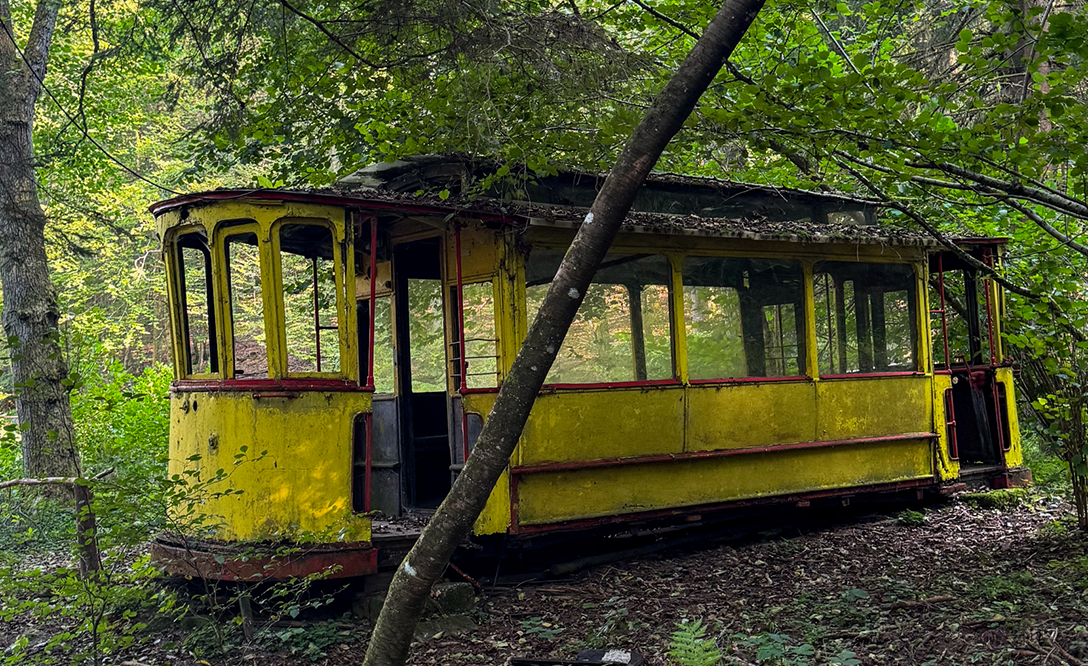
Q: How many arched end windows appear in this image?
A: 3